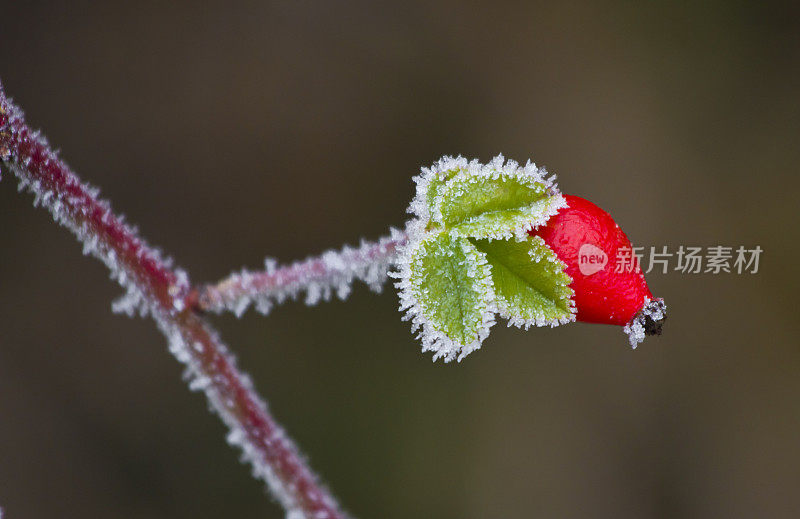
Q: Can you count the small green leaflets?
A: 3